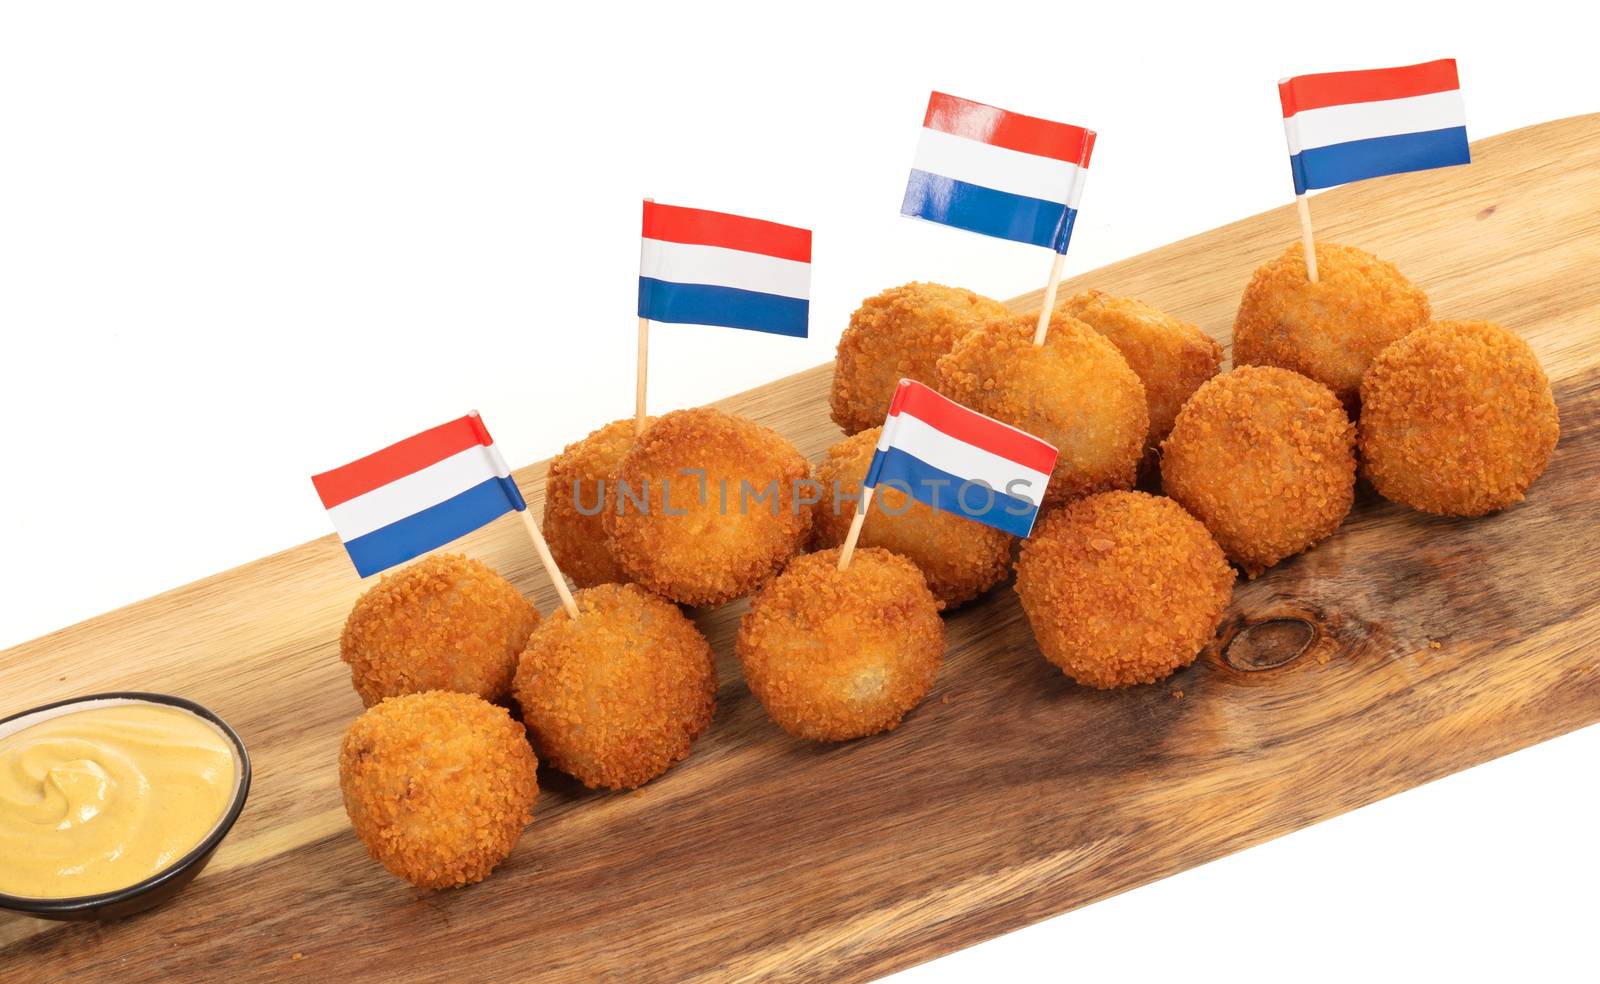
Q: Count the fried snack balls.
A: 14